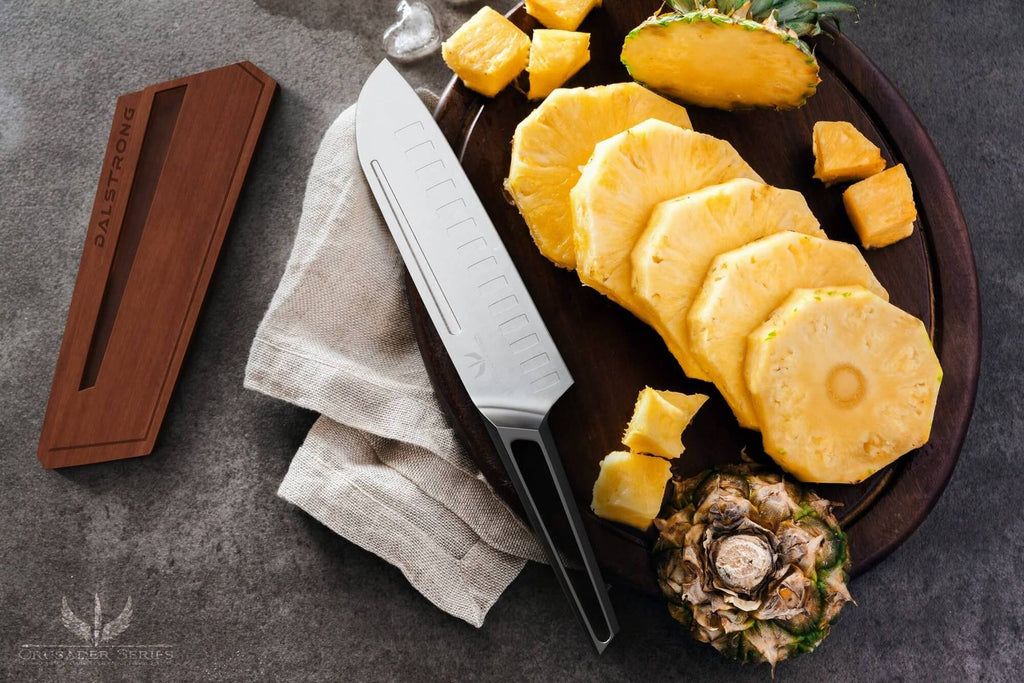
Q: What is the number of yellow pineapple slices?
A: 5